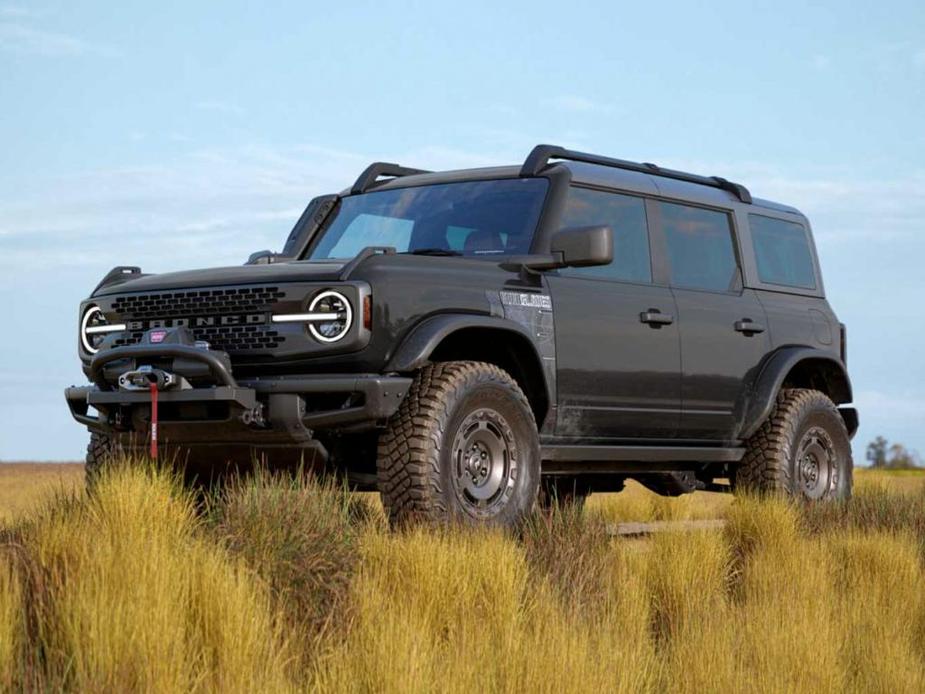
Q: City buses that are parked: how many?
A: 0